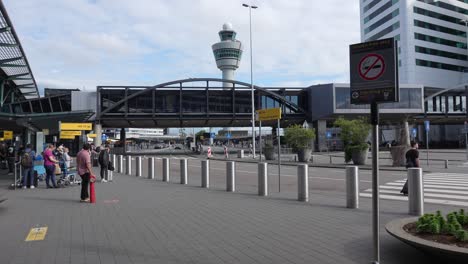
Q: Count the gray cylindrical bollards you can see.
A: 13